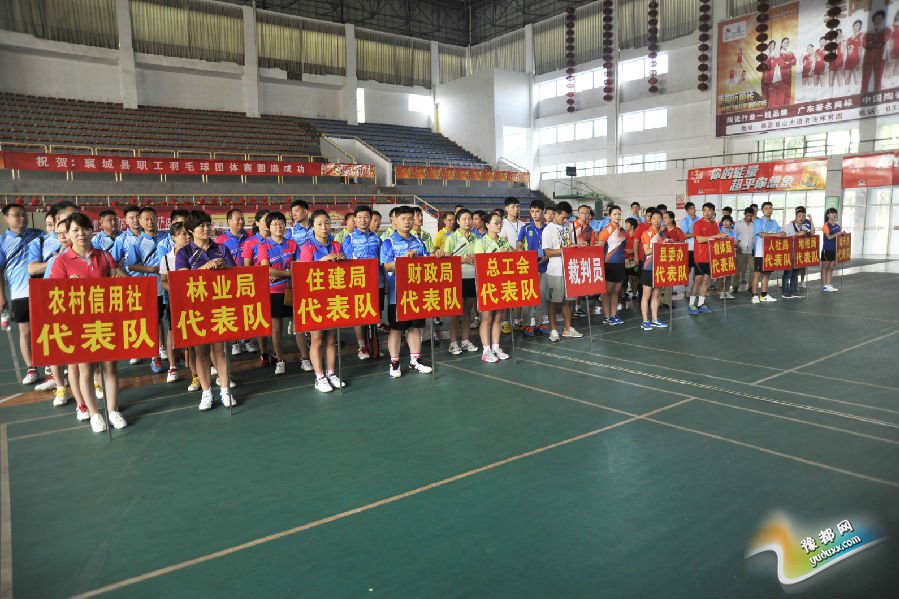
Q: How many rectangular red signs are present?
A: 11